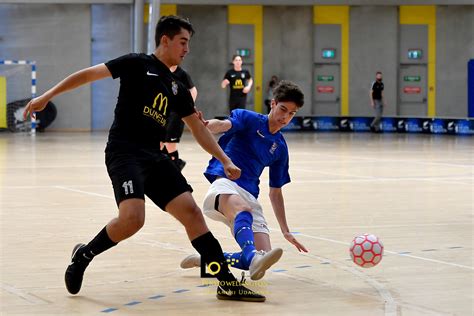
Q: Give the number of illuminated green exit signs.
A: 3